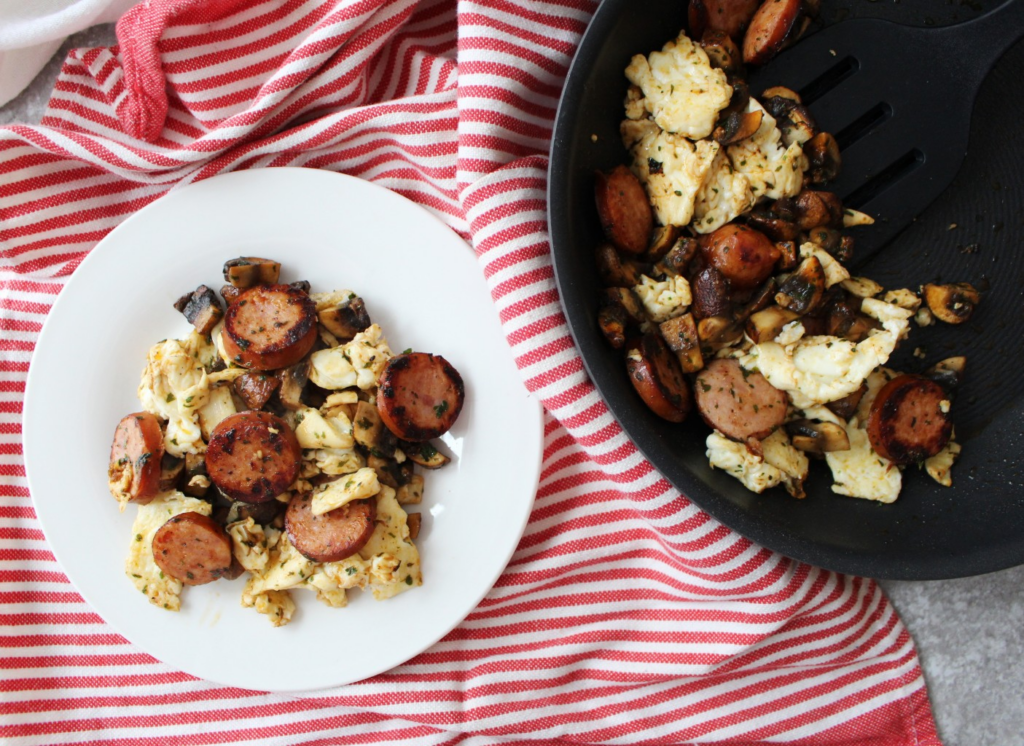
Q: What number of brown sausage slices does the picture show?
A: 13